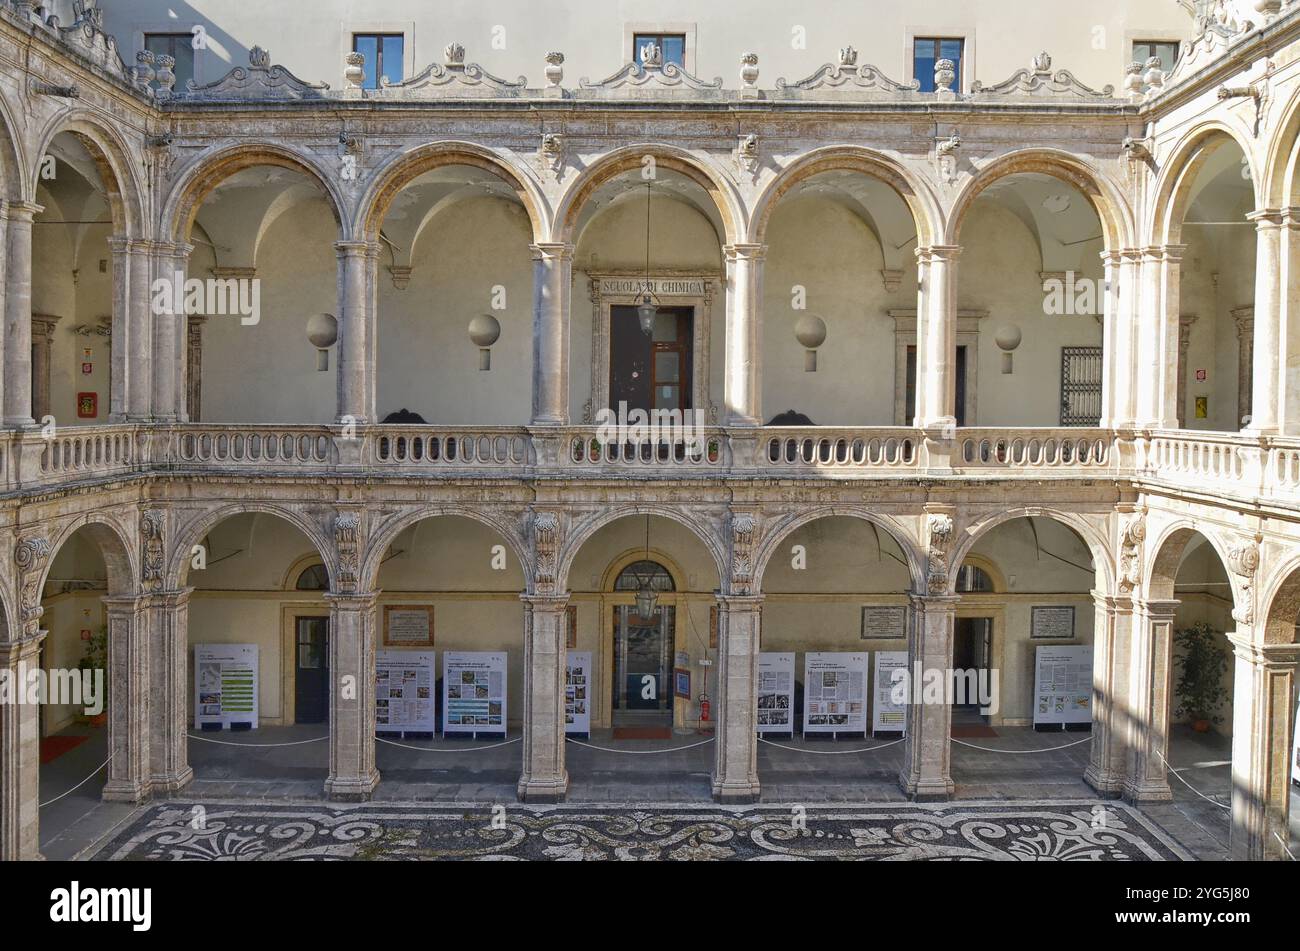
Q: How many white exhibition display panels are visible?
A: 8